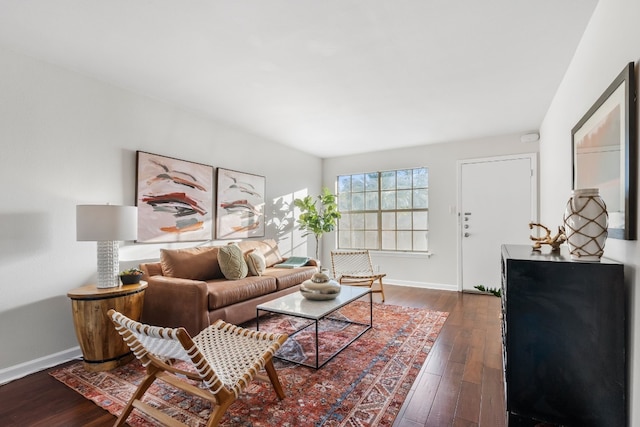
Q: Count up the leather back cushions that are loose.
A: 2